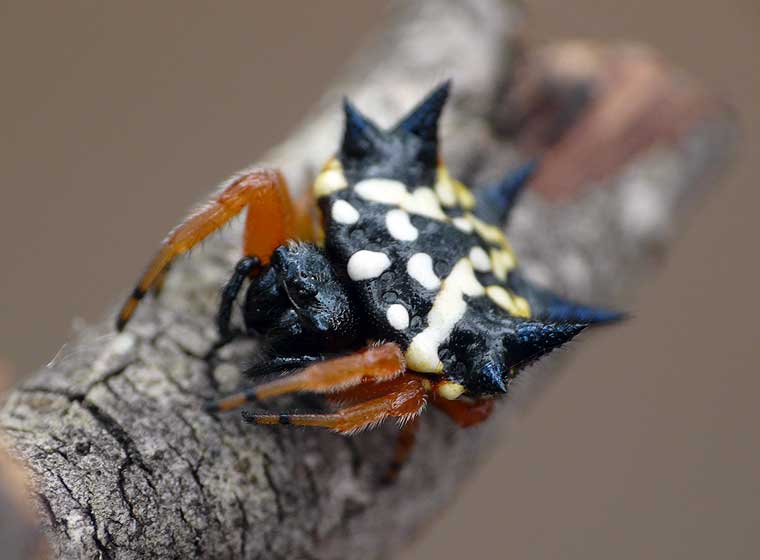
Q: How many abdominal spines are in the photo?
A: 6